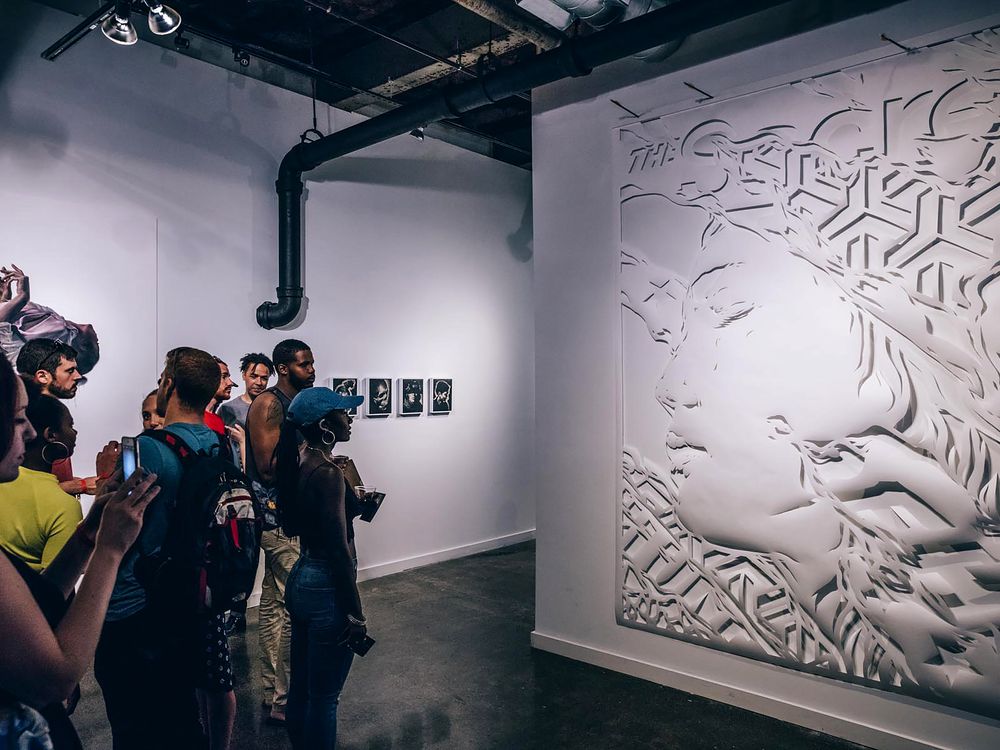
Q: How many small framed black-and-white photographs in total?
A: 4